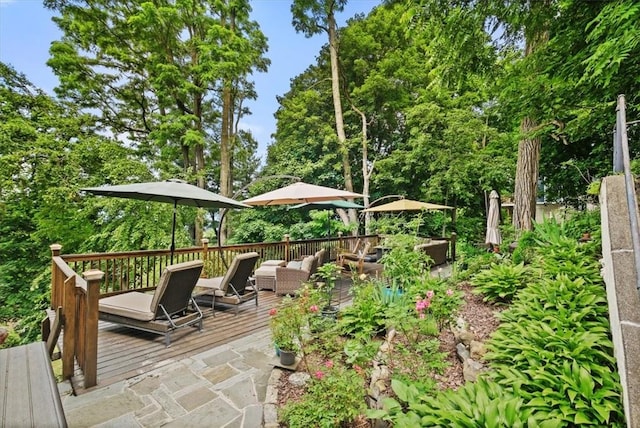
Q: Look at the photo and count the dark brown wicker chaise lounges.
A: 2